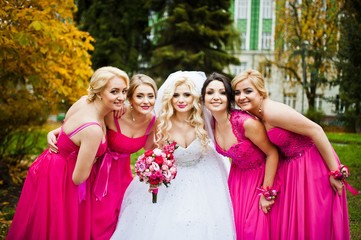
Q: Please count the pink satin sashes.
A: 2